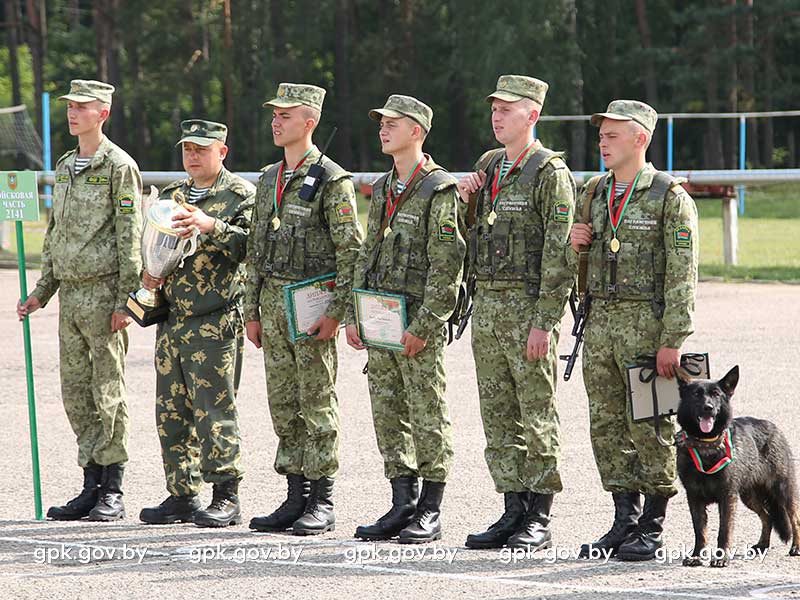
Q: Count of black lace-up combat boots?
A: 12